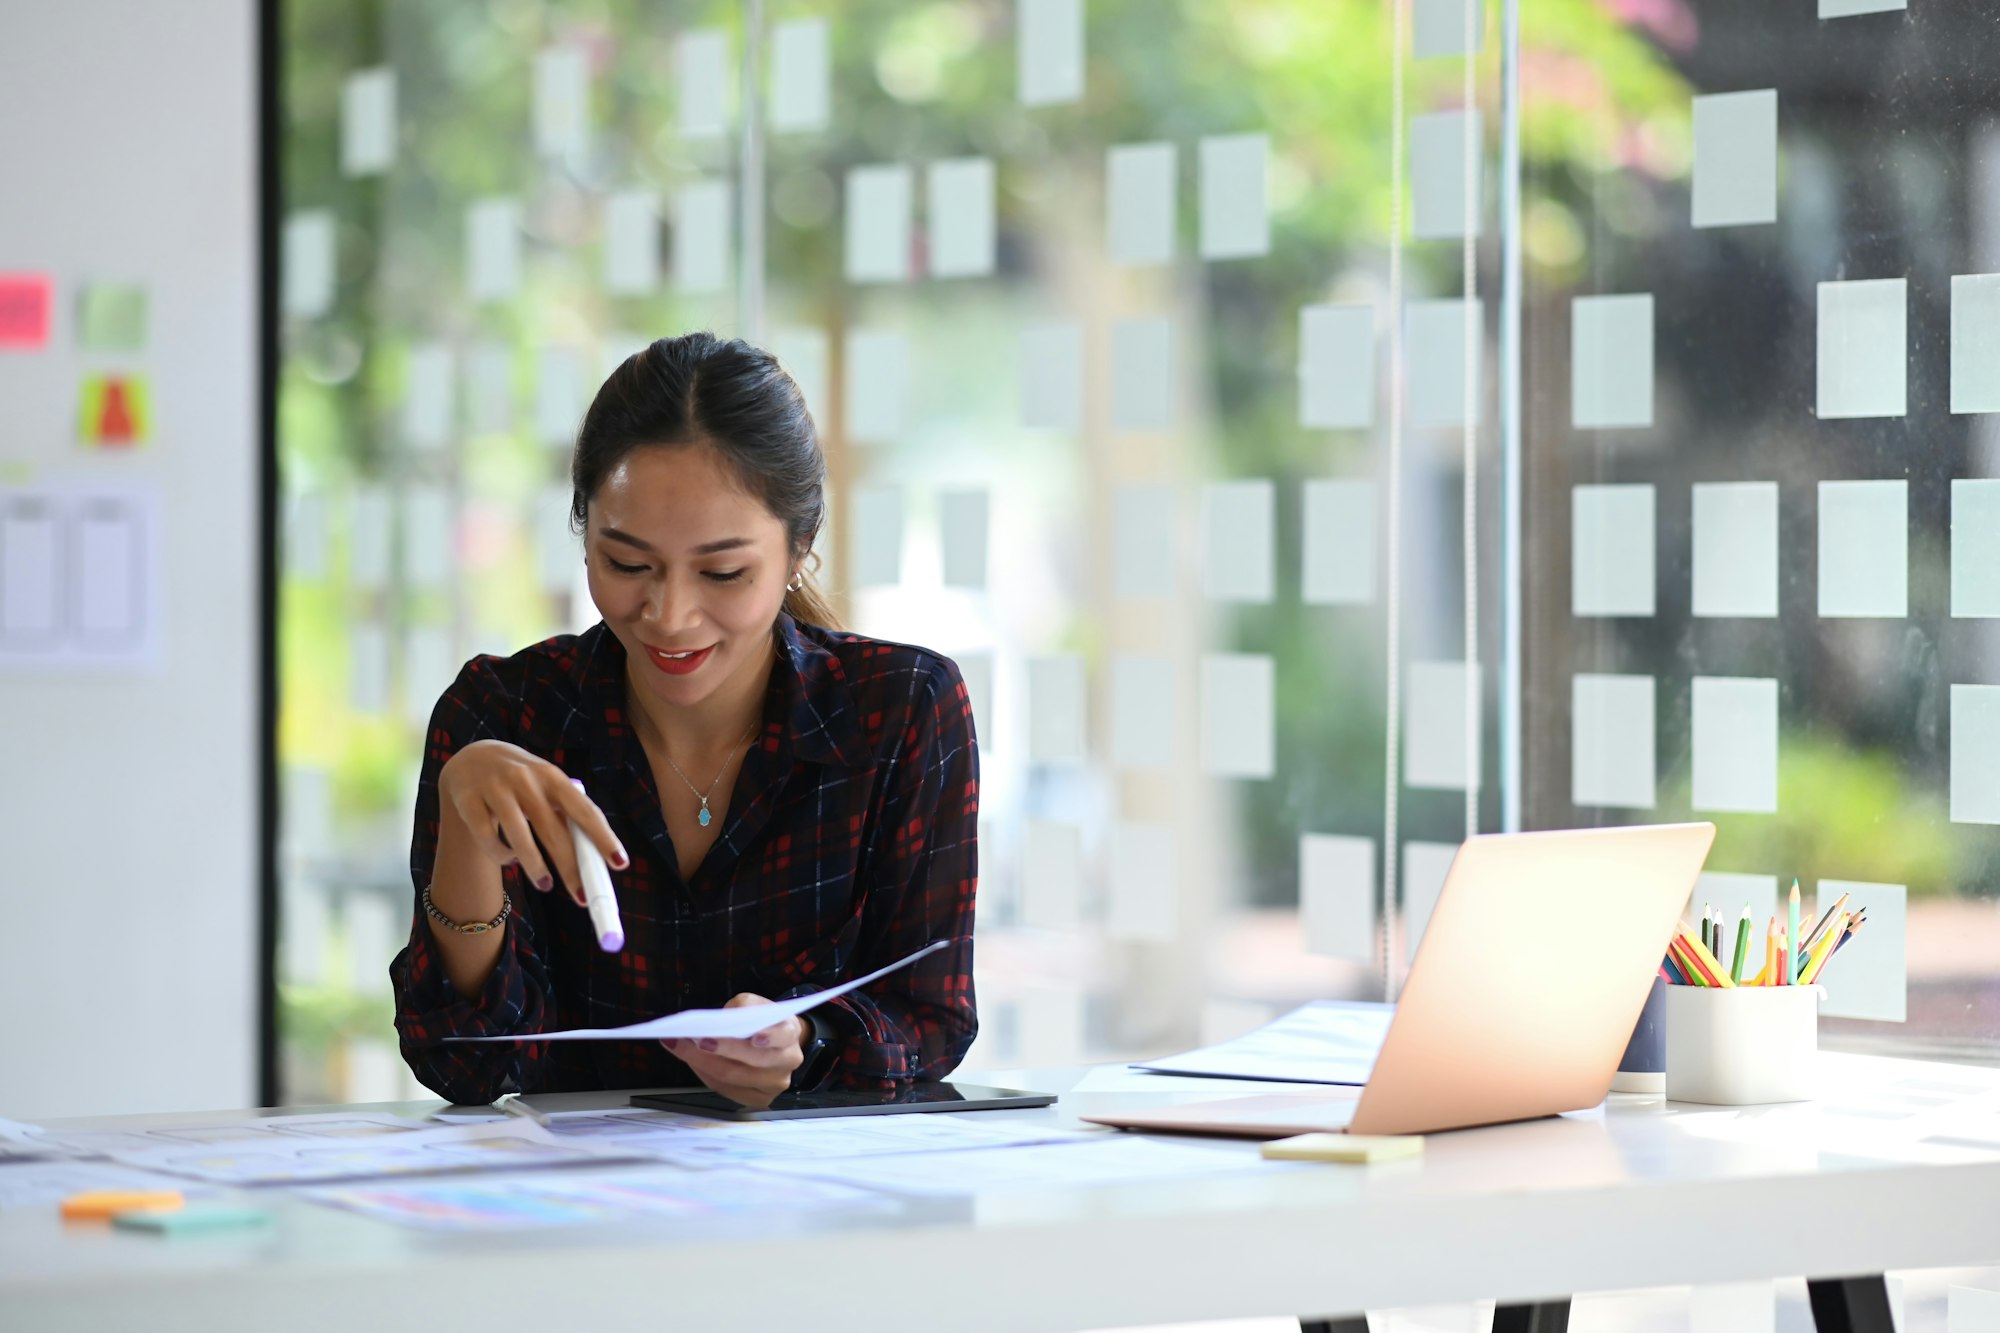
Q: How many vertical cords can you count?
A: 2